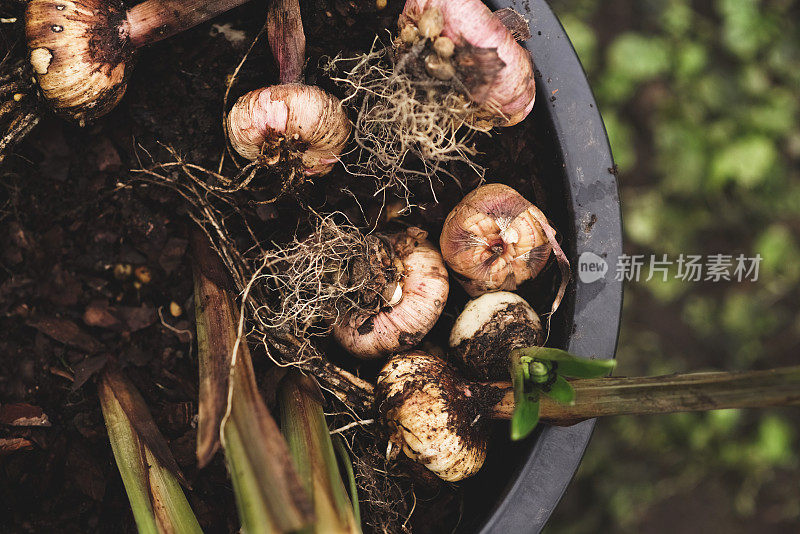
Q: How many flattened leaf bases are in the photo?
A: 3